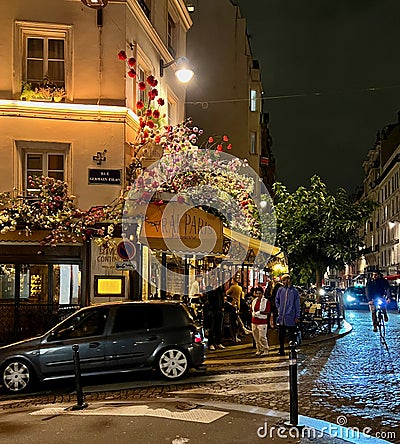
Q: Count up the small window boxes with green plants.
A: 1